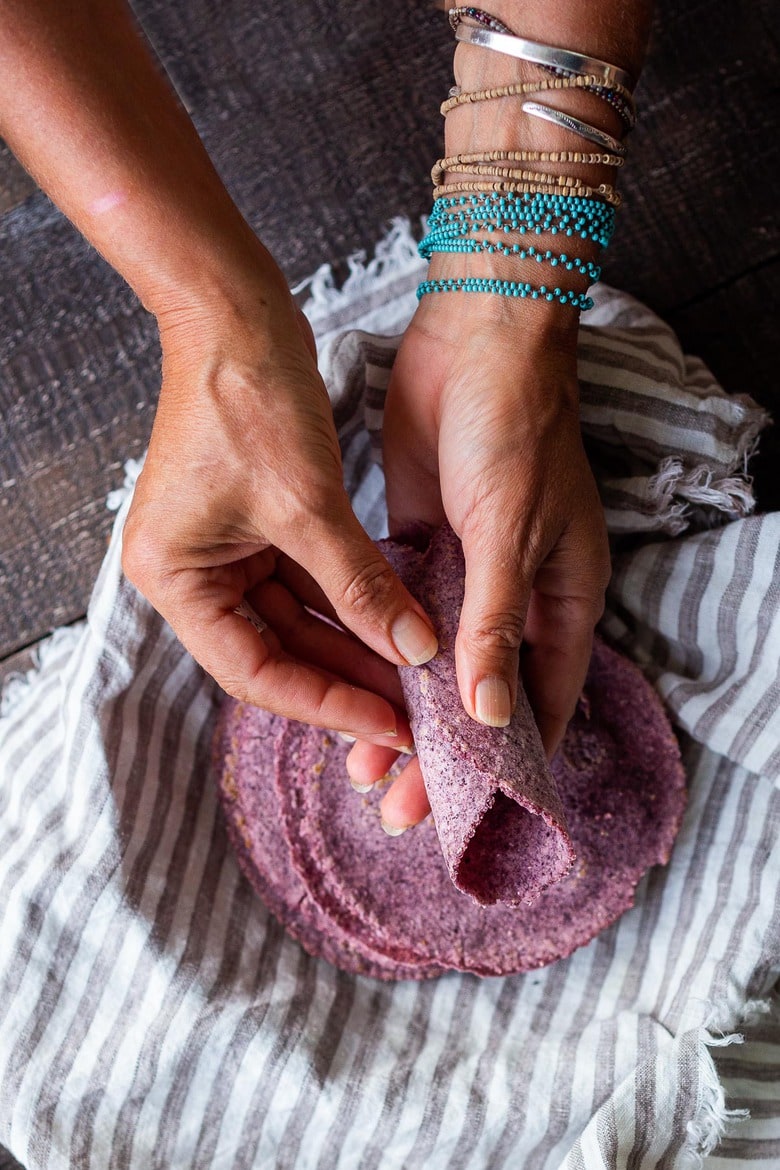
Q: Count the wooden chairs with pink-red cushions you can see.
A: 0